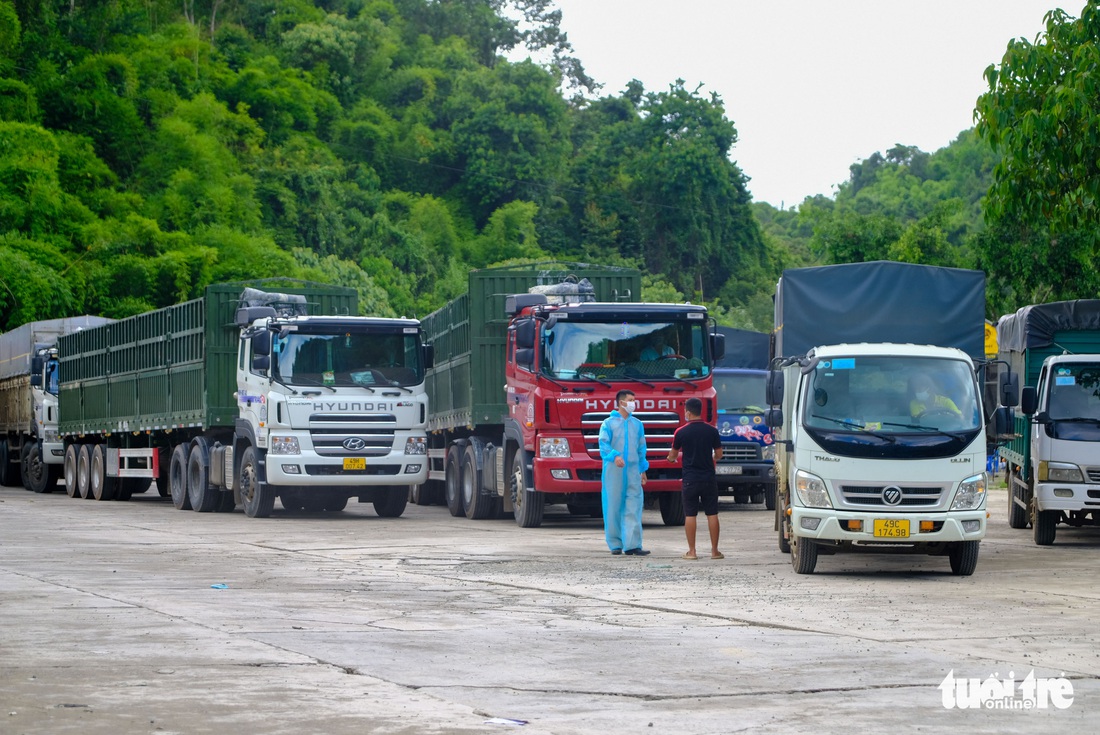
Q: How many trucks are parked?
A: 6